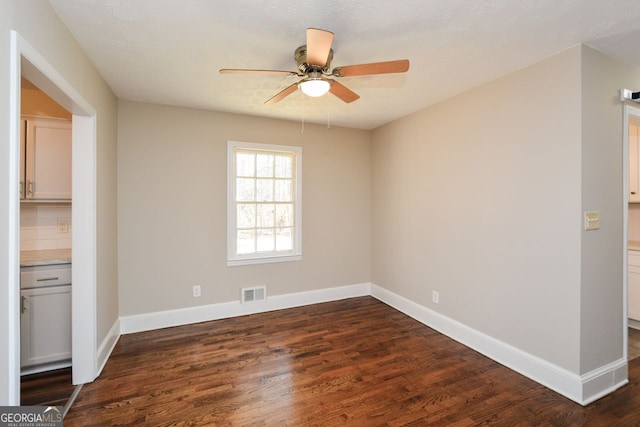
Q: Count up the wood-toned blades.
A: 5